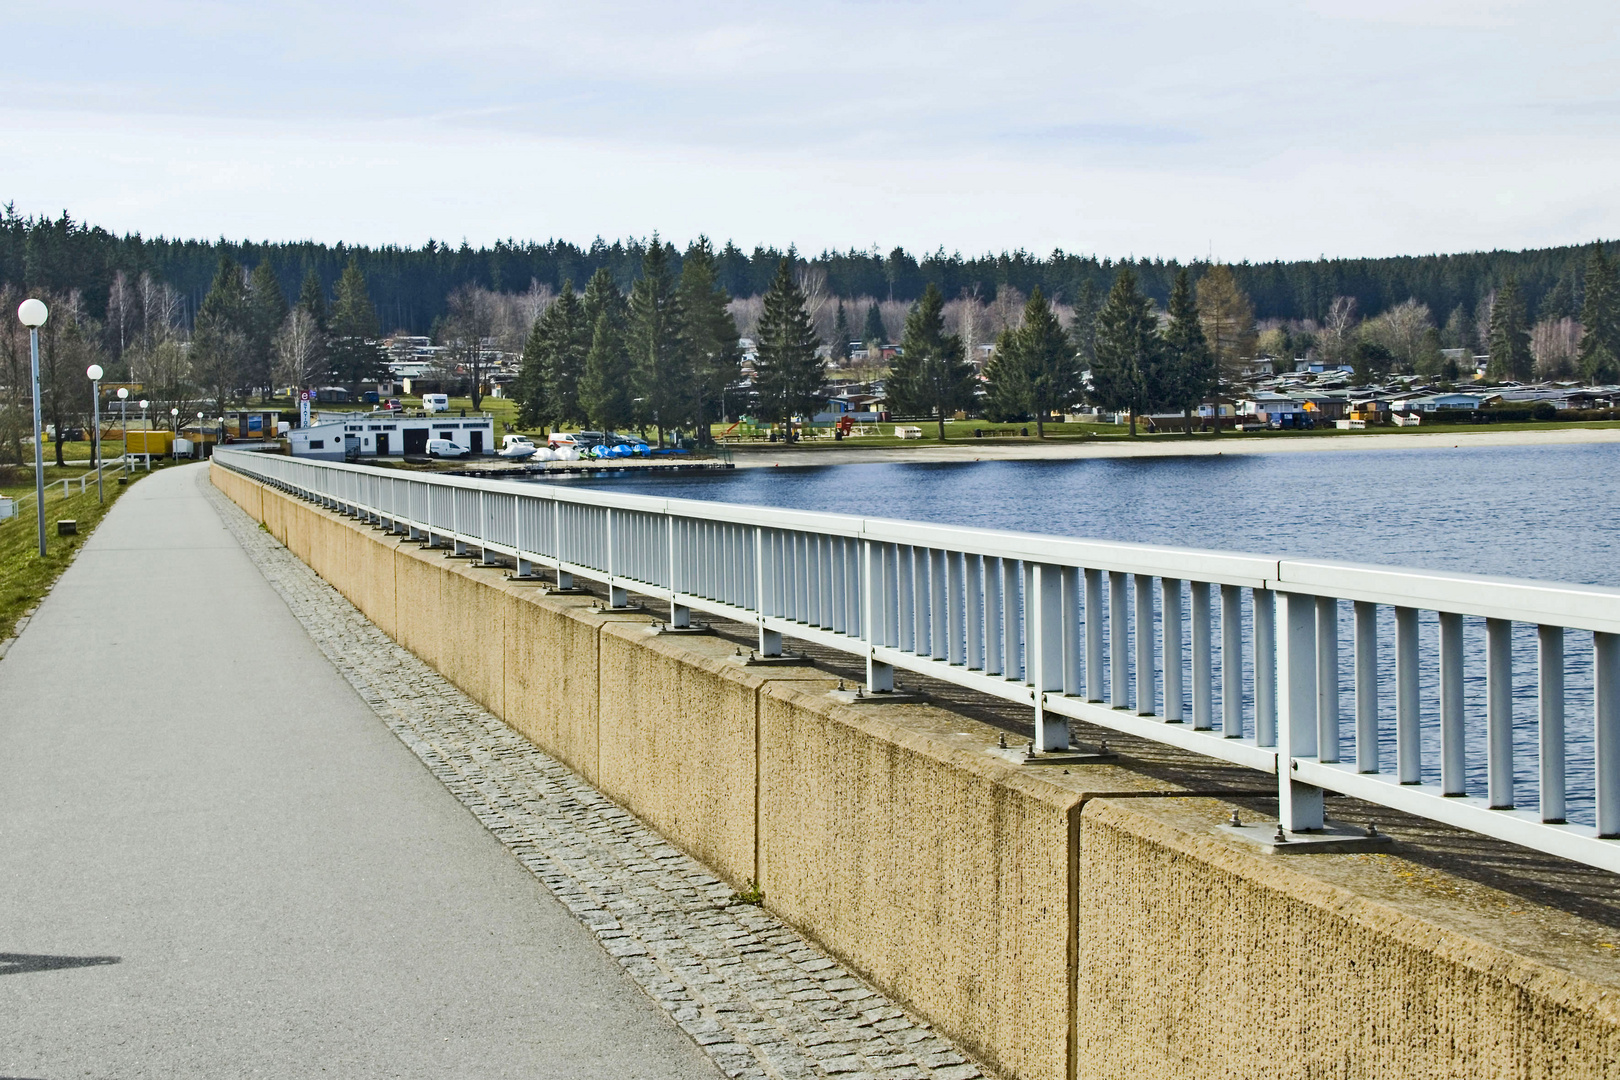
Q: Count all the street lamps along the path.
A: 7